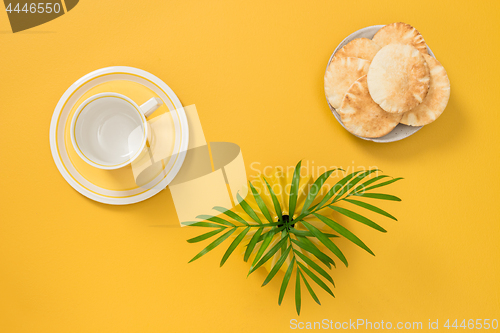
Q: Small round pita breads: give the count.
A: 6